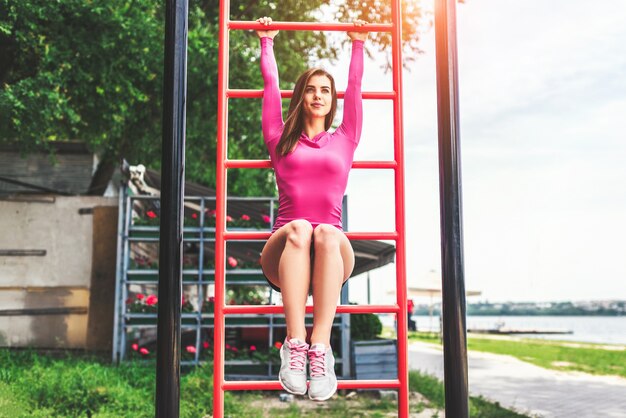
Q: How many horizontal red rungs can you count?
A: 6